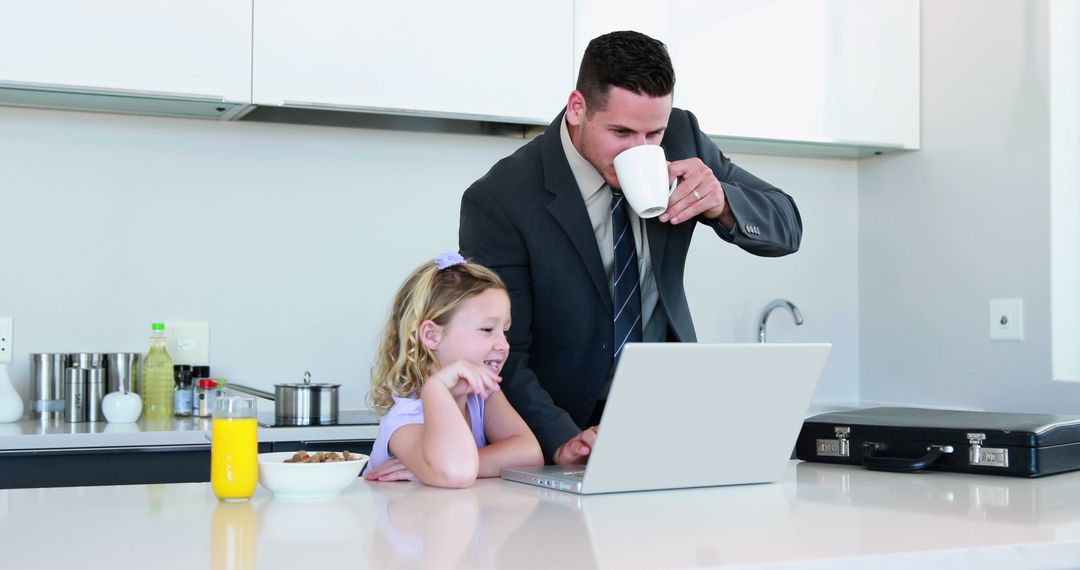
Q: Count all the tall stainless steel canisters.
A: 3